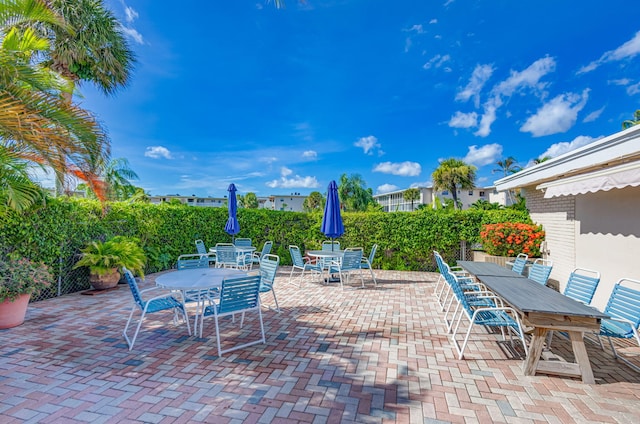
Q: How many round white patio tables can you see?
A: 3